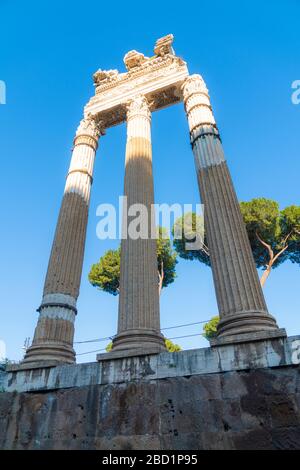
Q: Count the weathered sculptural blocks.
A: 3